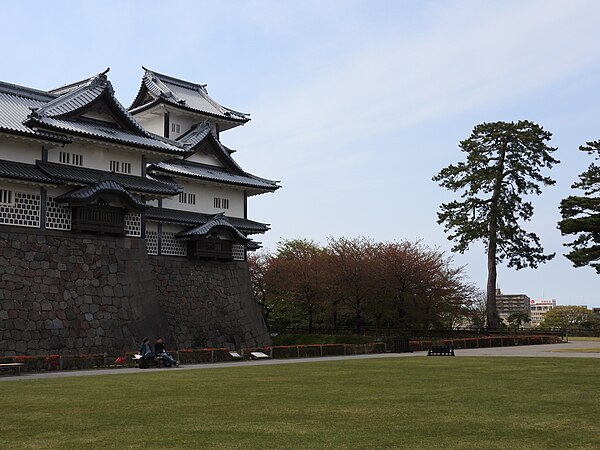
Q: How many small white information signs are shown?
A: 2